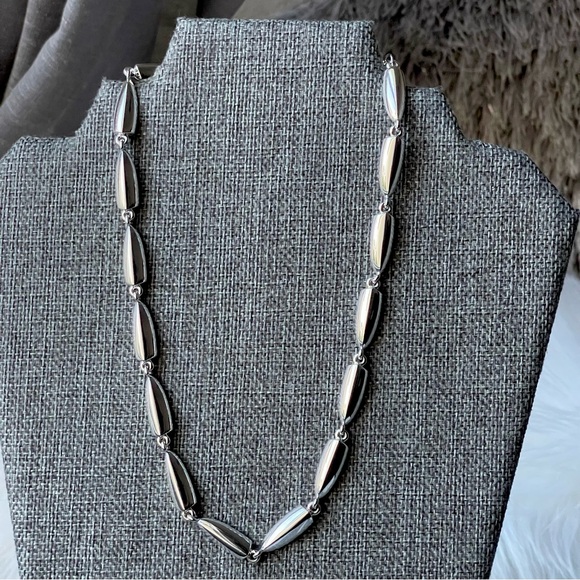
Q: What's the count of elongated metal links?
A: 14